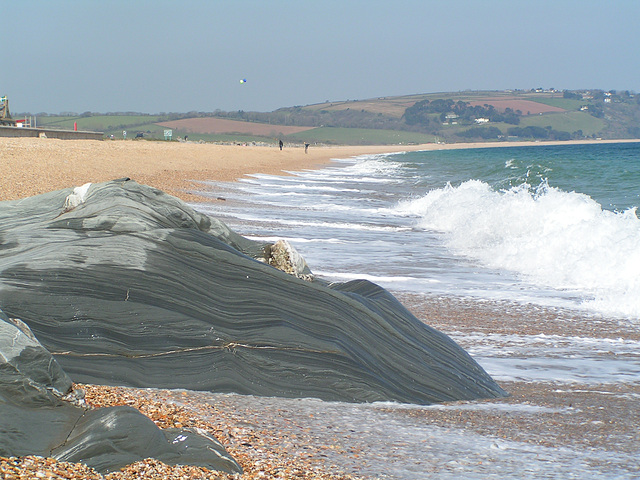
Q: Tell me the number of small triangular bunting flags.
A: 0